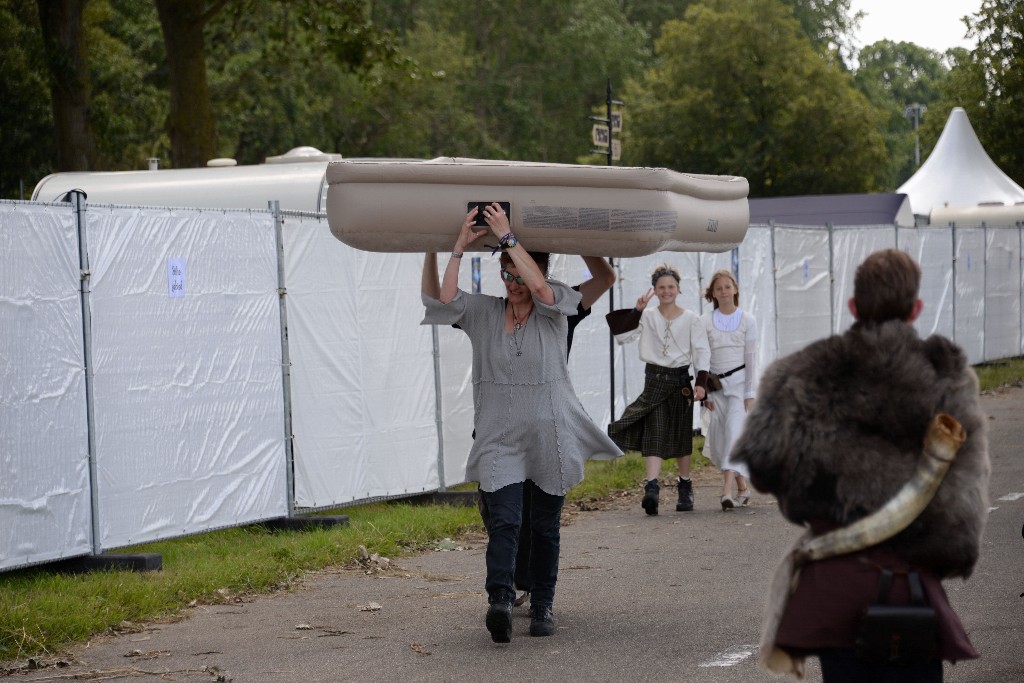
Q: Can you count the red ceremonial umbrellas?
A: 0